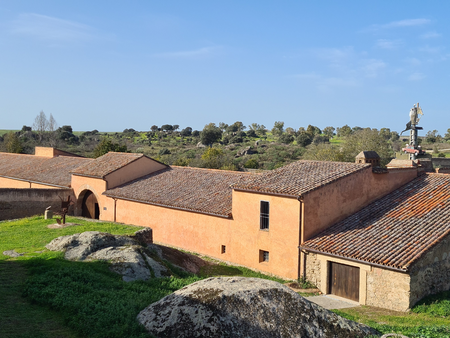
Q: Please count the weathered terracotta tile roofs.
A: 5